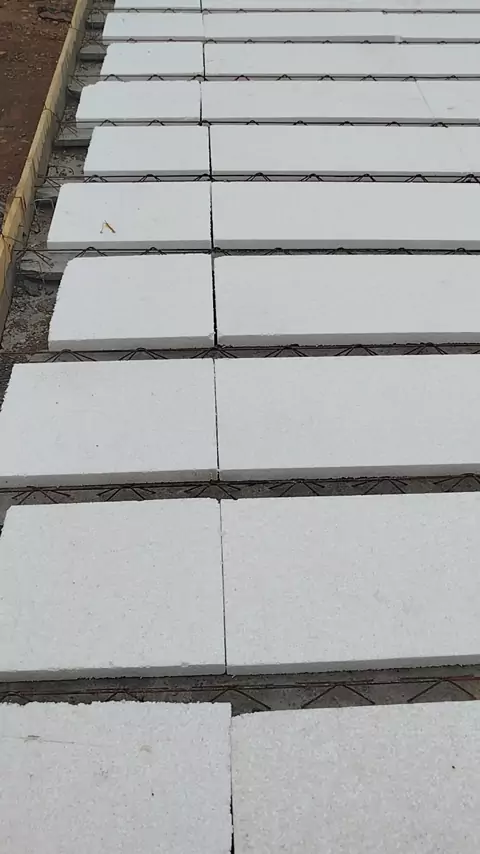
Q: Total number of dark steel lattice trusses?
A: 9